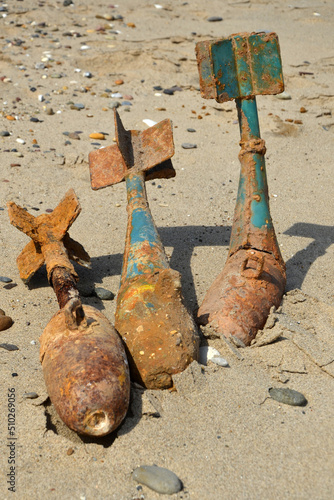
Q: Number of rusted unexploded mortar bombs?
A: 3